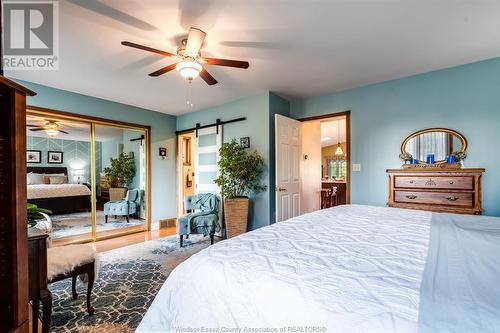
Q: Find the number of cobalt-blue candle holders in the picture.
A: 3